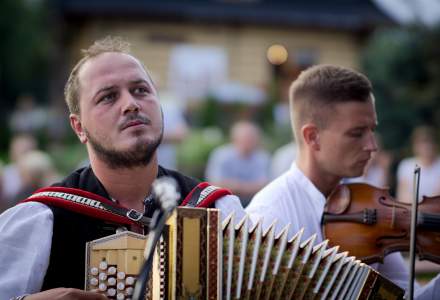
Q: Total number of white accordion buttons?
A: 13